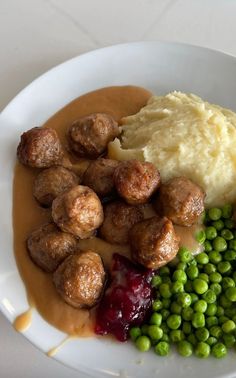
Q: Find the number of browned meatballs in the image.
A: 11